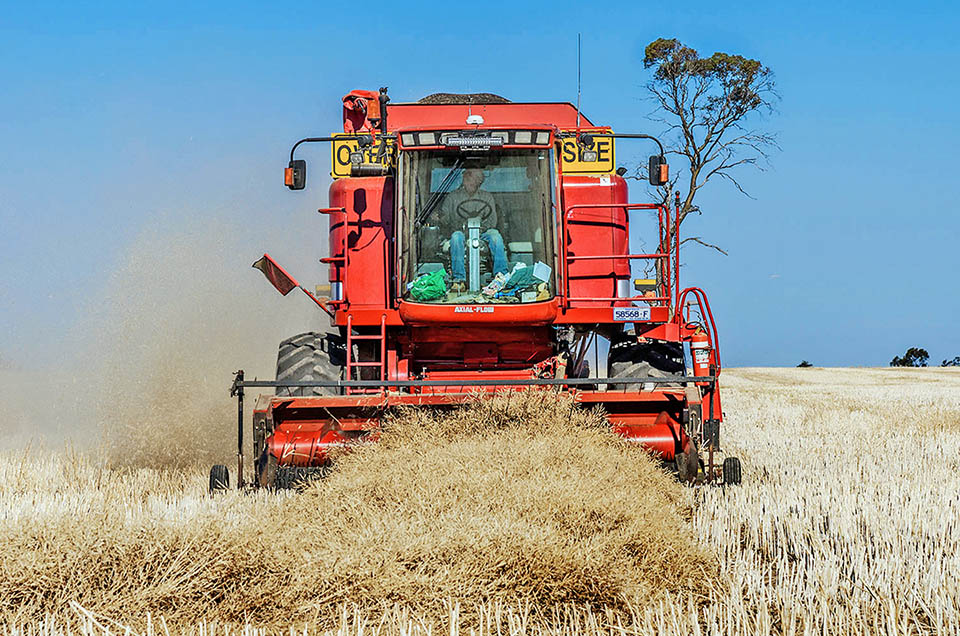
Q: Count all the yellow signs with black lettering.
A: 2